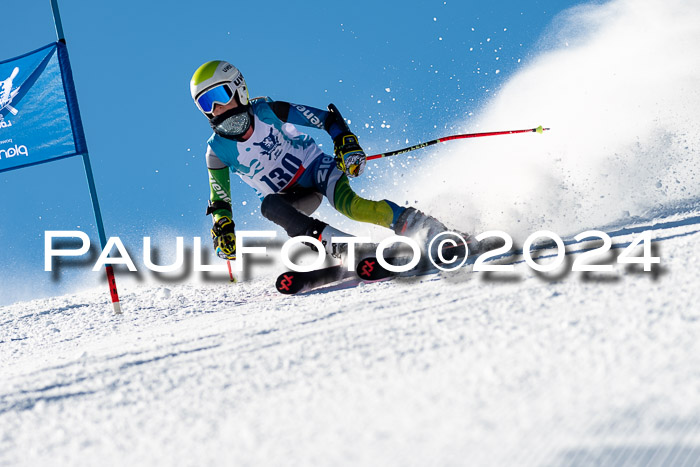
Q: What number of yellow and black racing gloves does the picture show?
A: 2